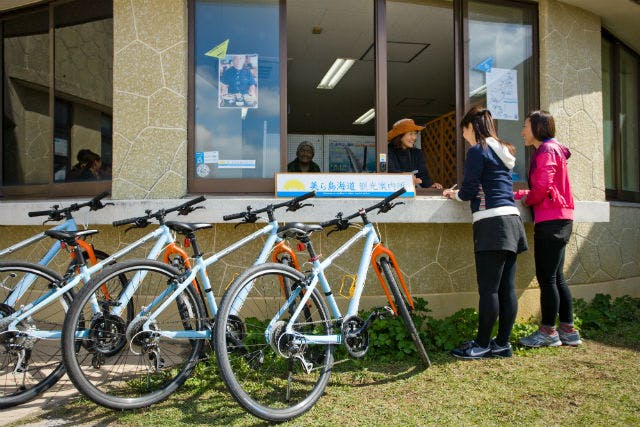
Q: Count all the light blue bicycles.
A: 4